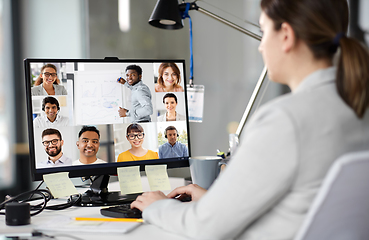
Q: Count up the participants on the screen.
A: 9